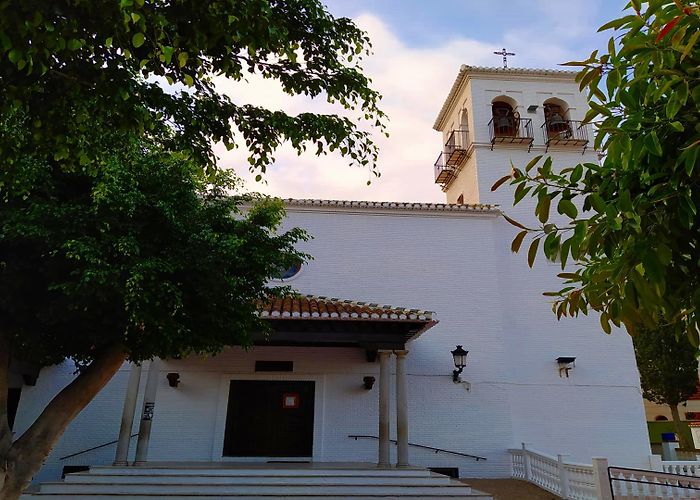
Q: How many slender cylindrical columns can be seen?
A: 4